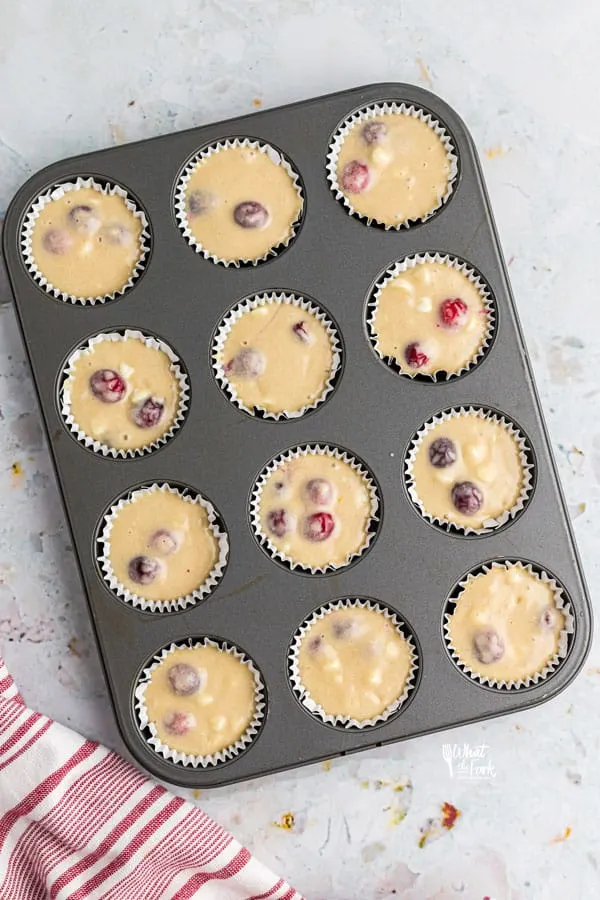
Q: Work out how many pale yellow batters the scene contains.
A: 12